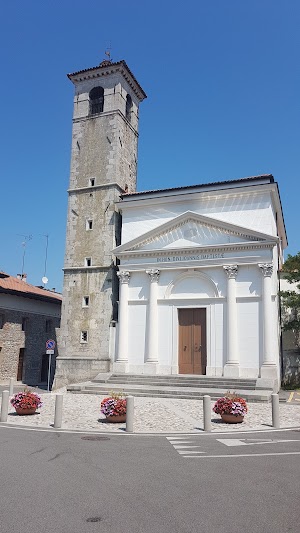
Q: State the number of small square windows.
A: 5